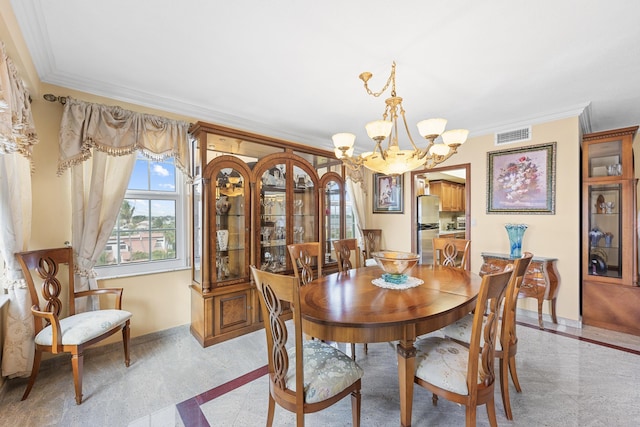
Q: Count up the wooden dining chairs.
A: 8